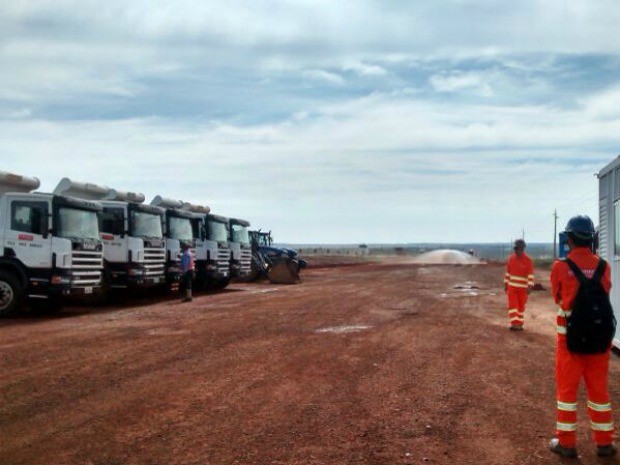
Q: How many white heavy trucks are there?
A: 5